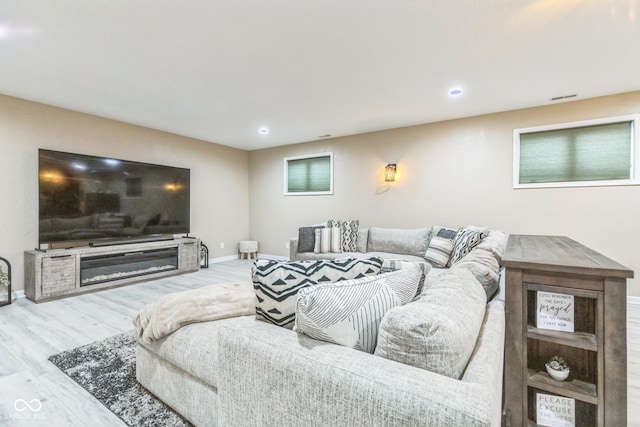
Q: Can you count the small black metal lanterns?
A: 2